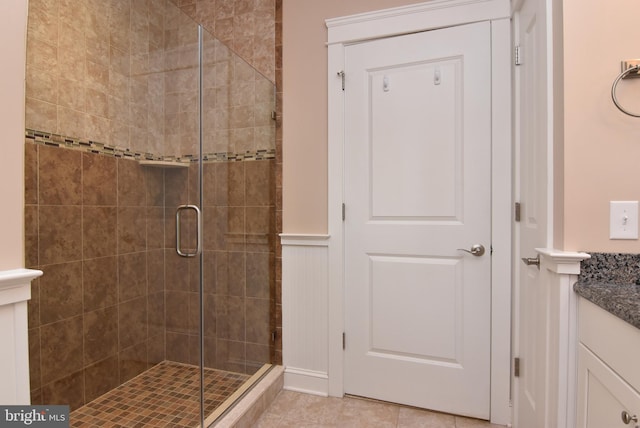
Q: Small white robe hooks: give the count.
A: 2